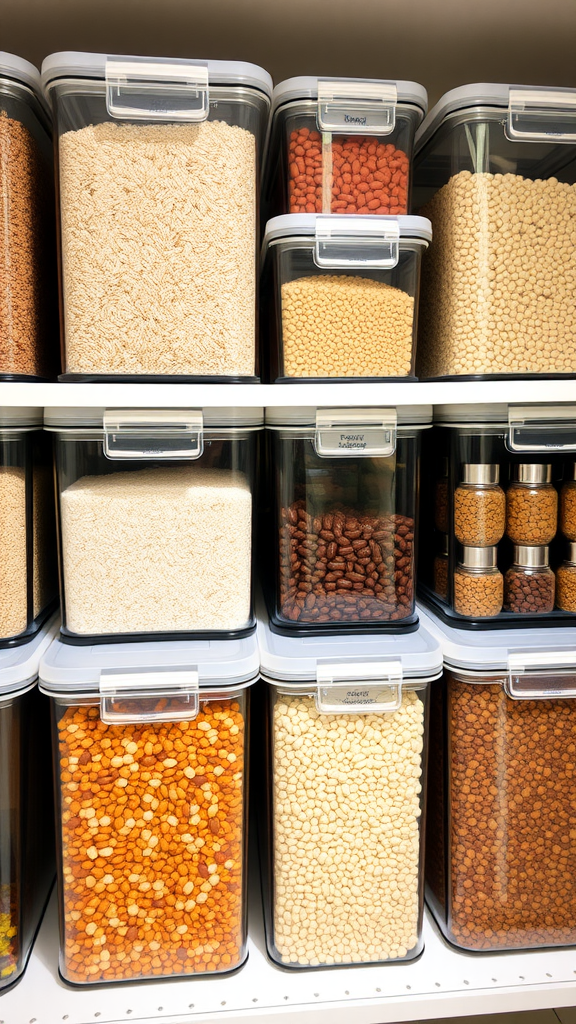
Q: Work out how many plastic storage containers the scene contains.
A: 13